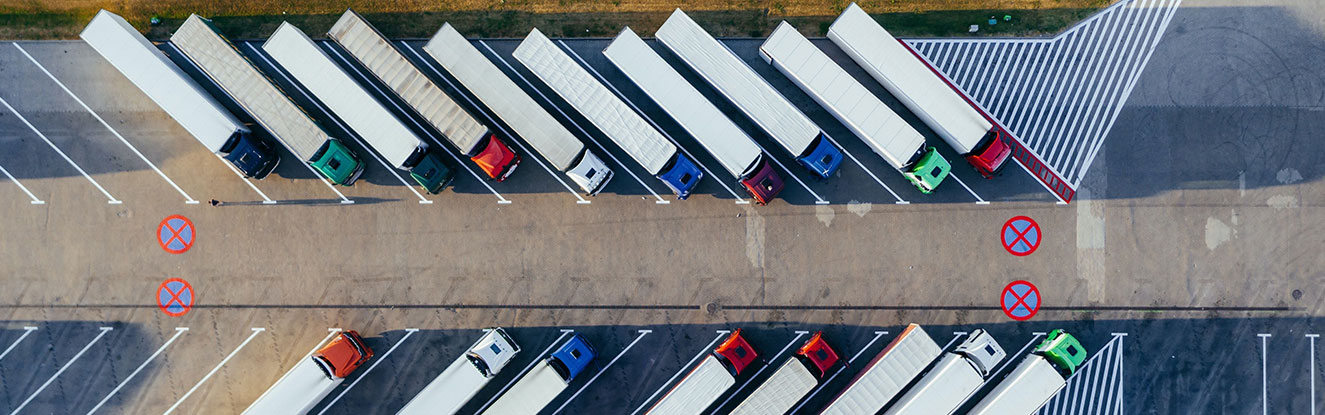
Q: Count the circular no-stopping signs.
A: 4